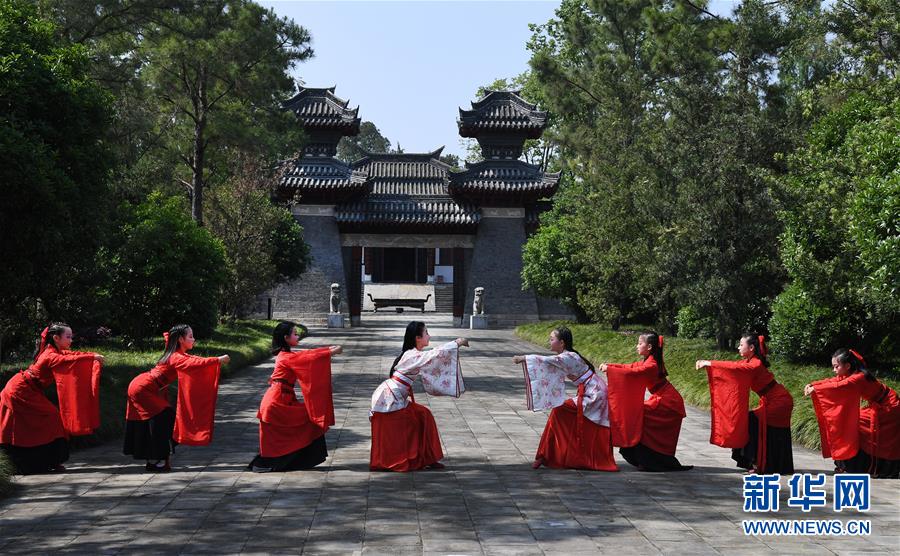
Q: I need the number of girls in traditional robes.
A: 8